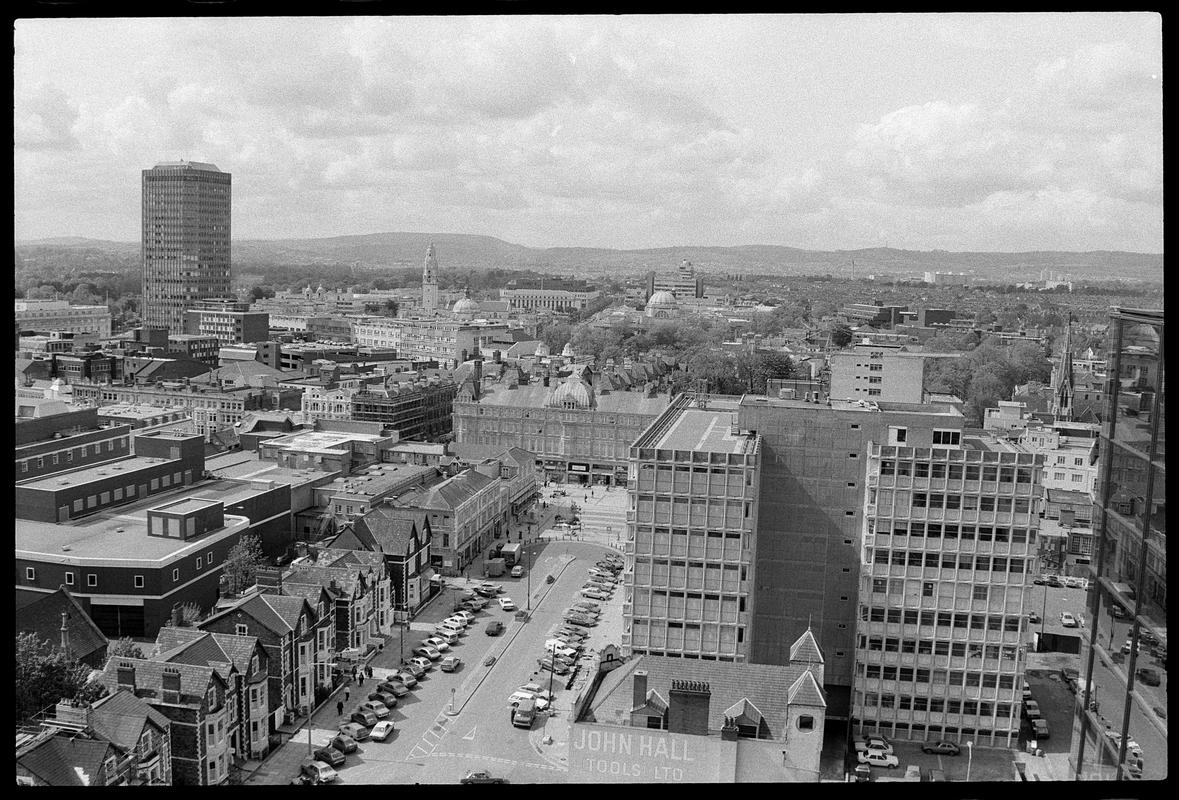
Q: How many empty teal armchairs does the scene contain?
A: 0